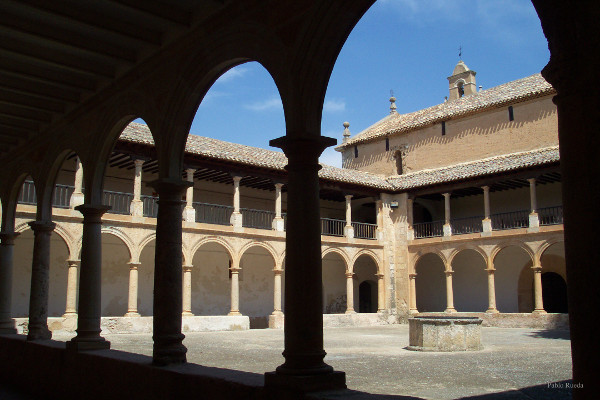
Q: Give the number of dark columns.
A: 6